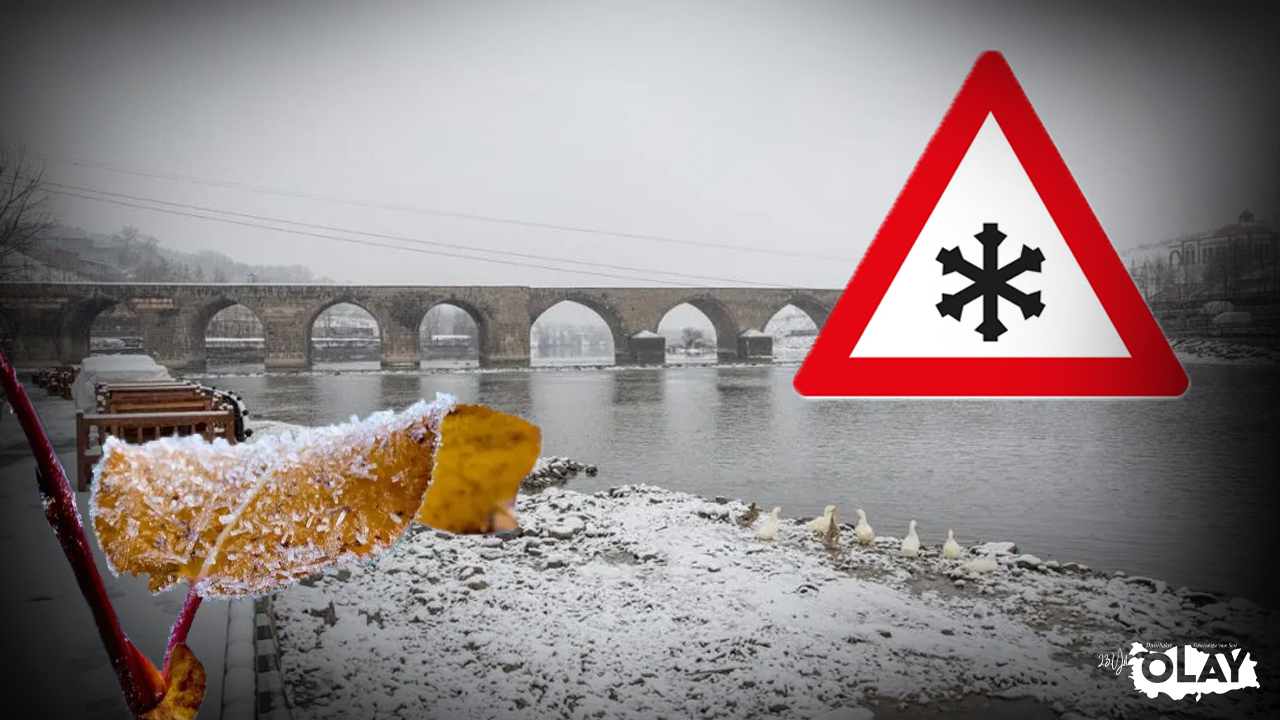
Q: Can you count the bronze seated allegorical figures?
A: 0